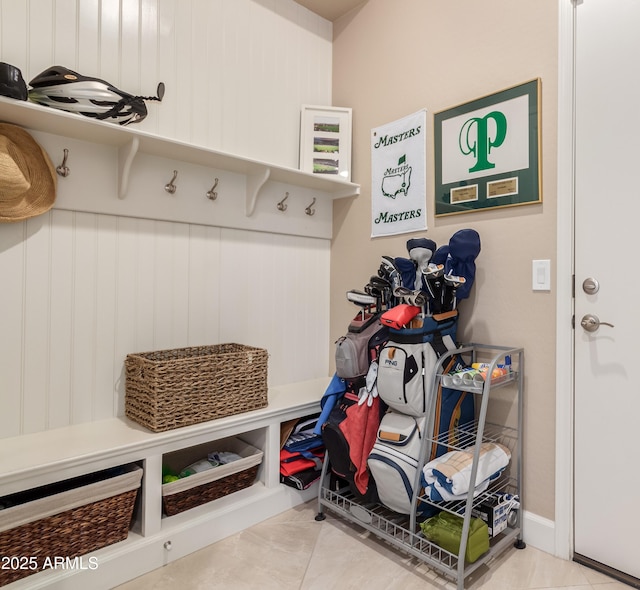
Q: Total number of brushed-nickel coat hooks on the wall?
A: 5